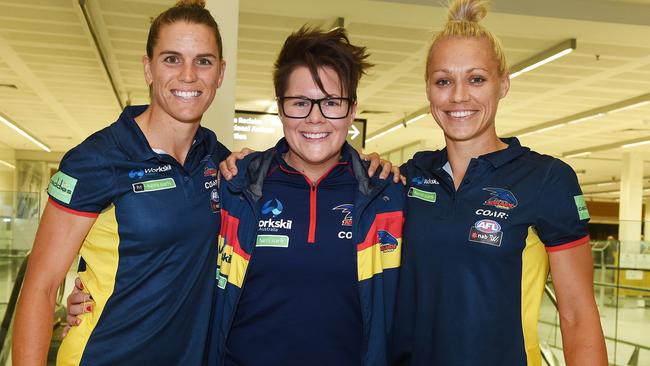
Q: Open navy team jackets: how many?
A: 1